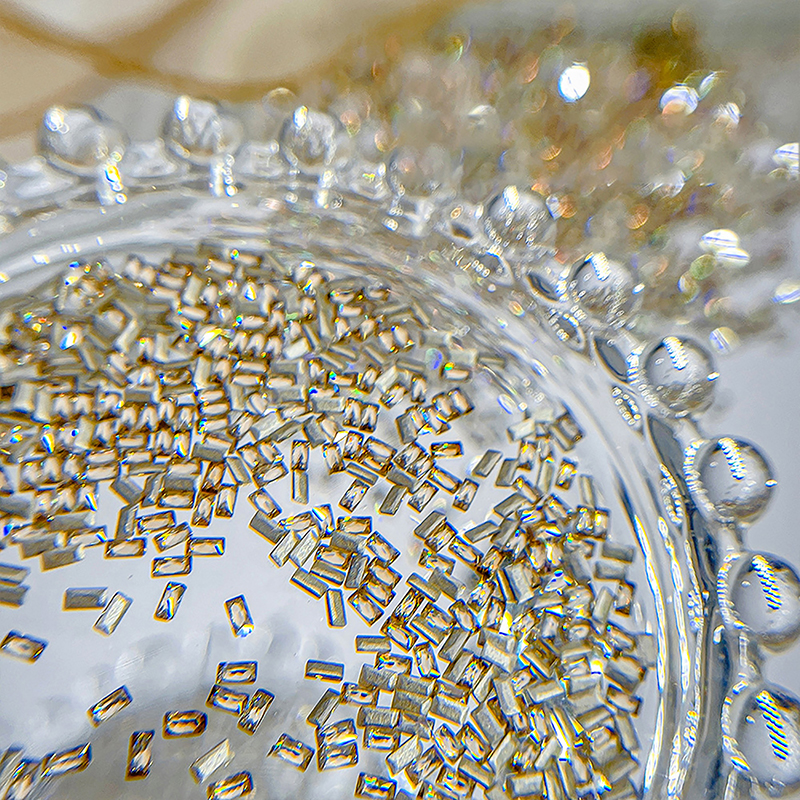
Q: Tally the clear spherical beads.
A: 10